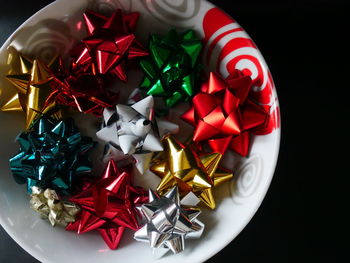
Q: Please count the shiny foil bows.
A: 11